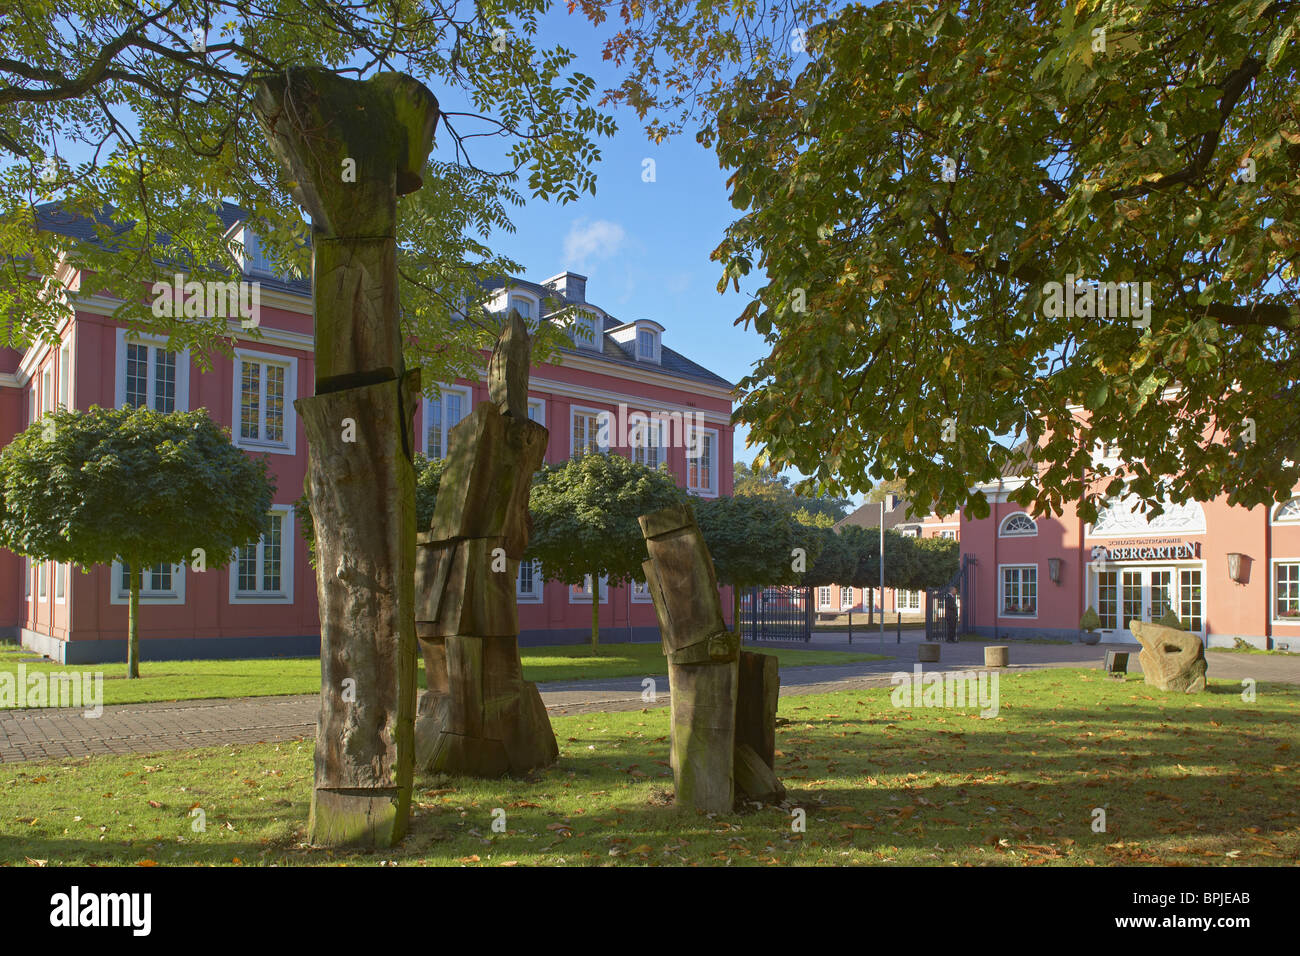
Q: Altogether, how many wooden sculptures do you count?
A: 3